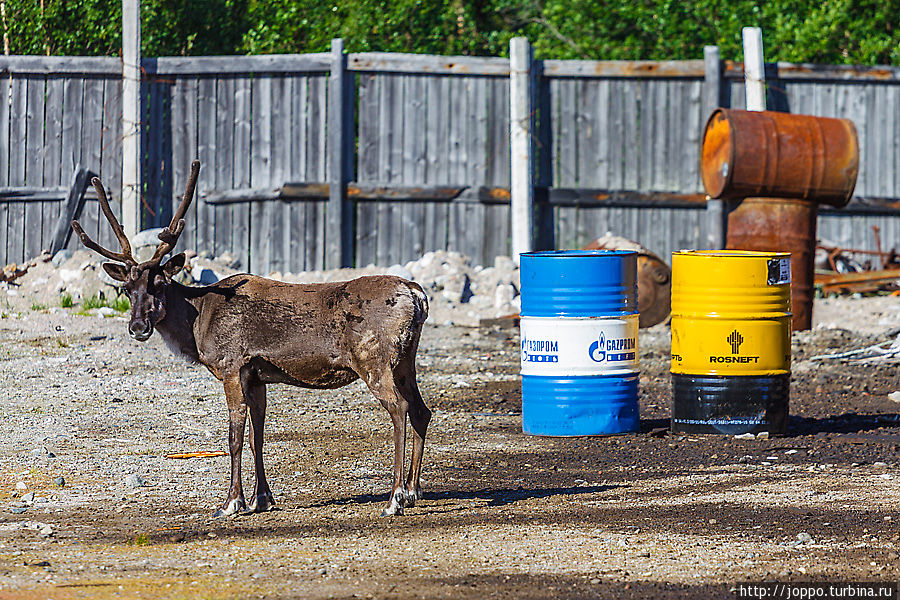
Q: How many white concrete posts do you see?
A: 3